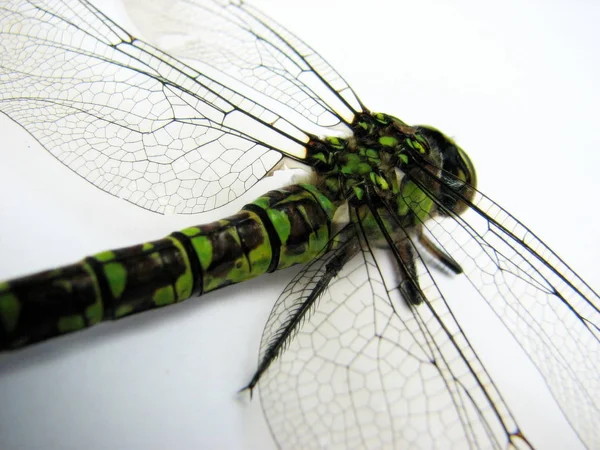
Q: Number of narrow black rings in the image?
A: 3